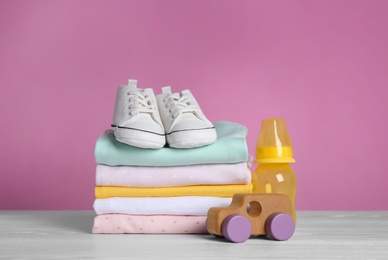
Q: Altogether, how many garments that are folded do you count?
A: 5